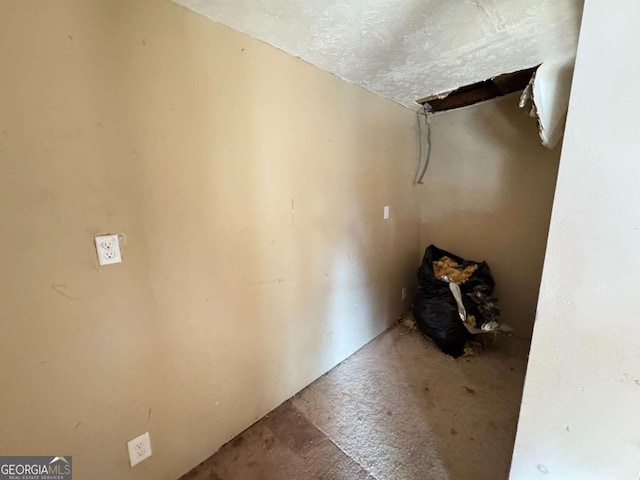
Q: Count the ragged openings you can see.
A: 1